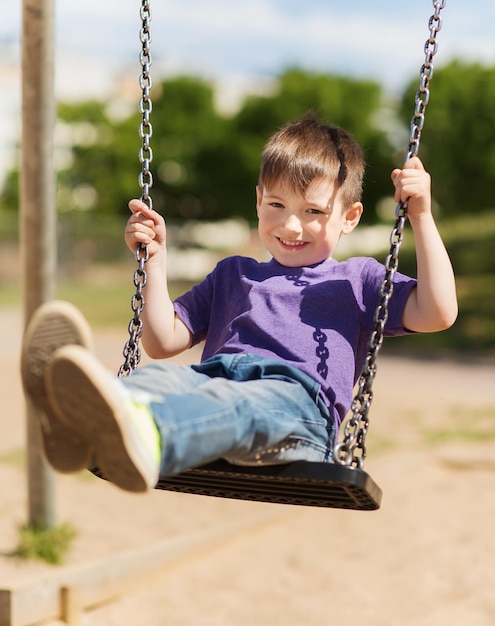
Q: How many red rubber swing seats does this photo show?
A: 0